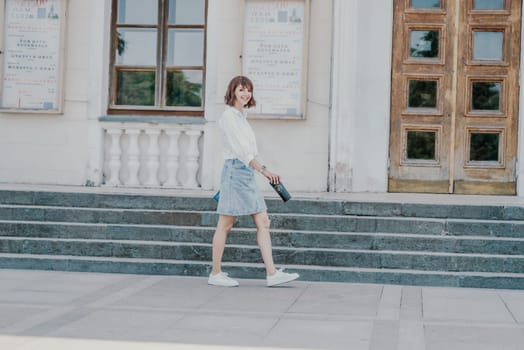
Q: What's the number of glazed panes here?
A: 14